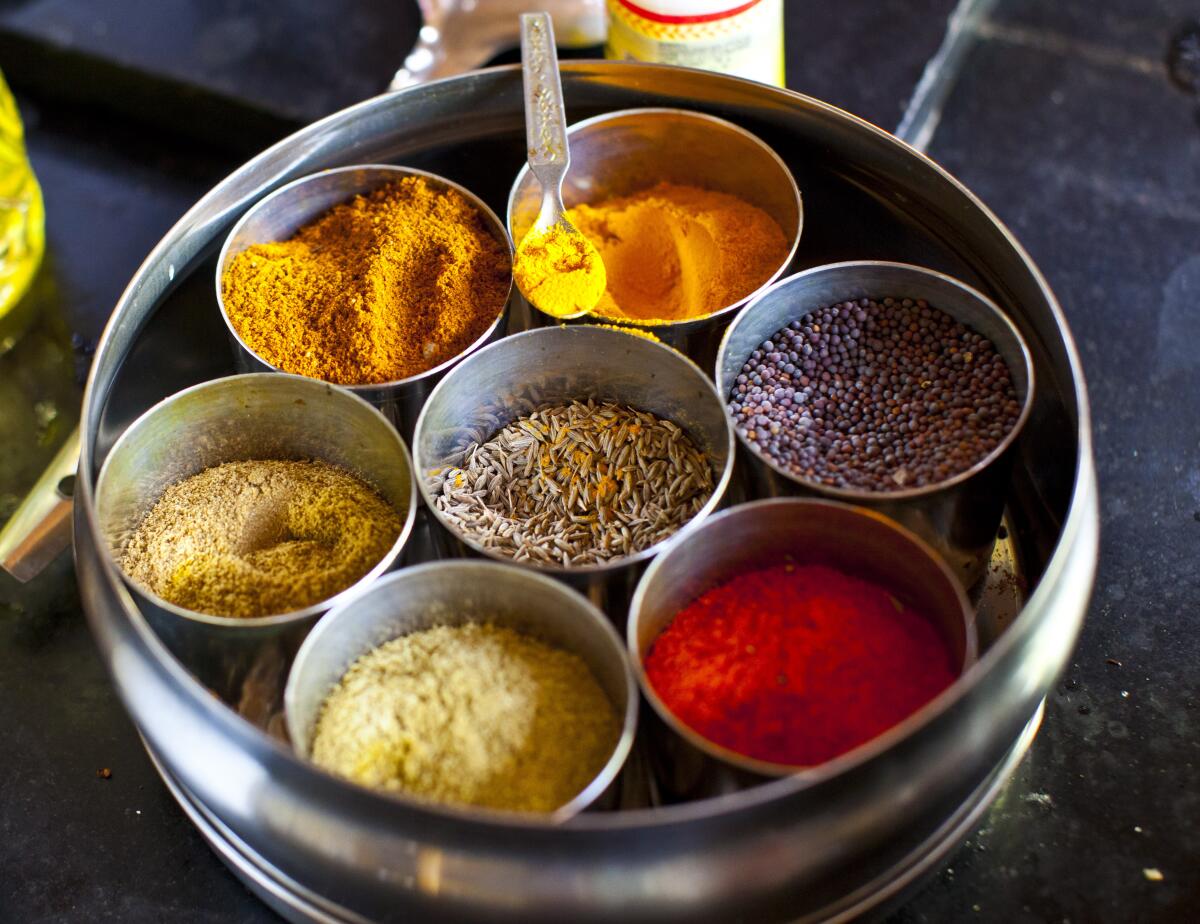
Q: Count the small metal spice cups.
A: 7